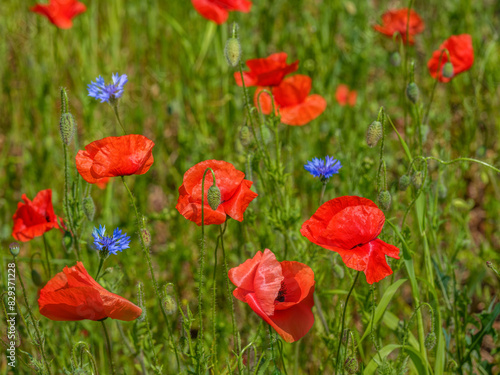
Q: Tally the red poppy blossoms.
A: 13